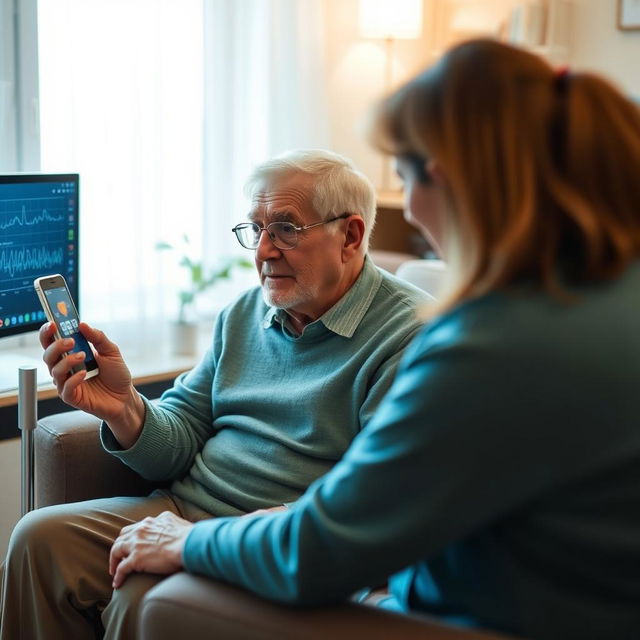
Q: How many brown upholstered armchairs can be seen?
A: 2